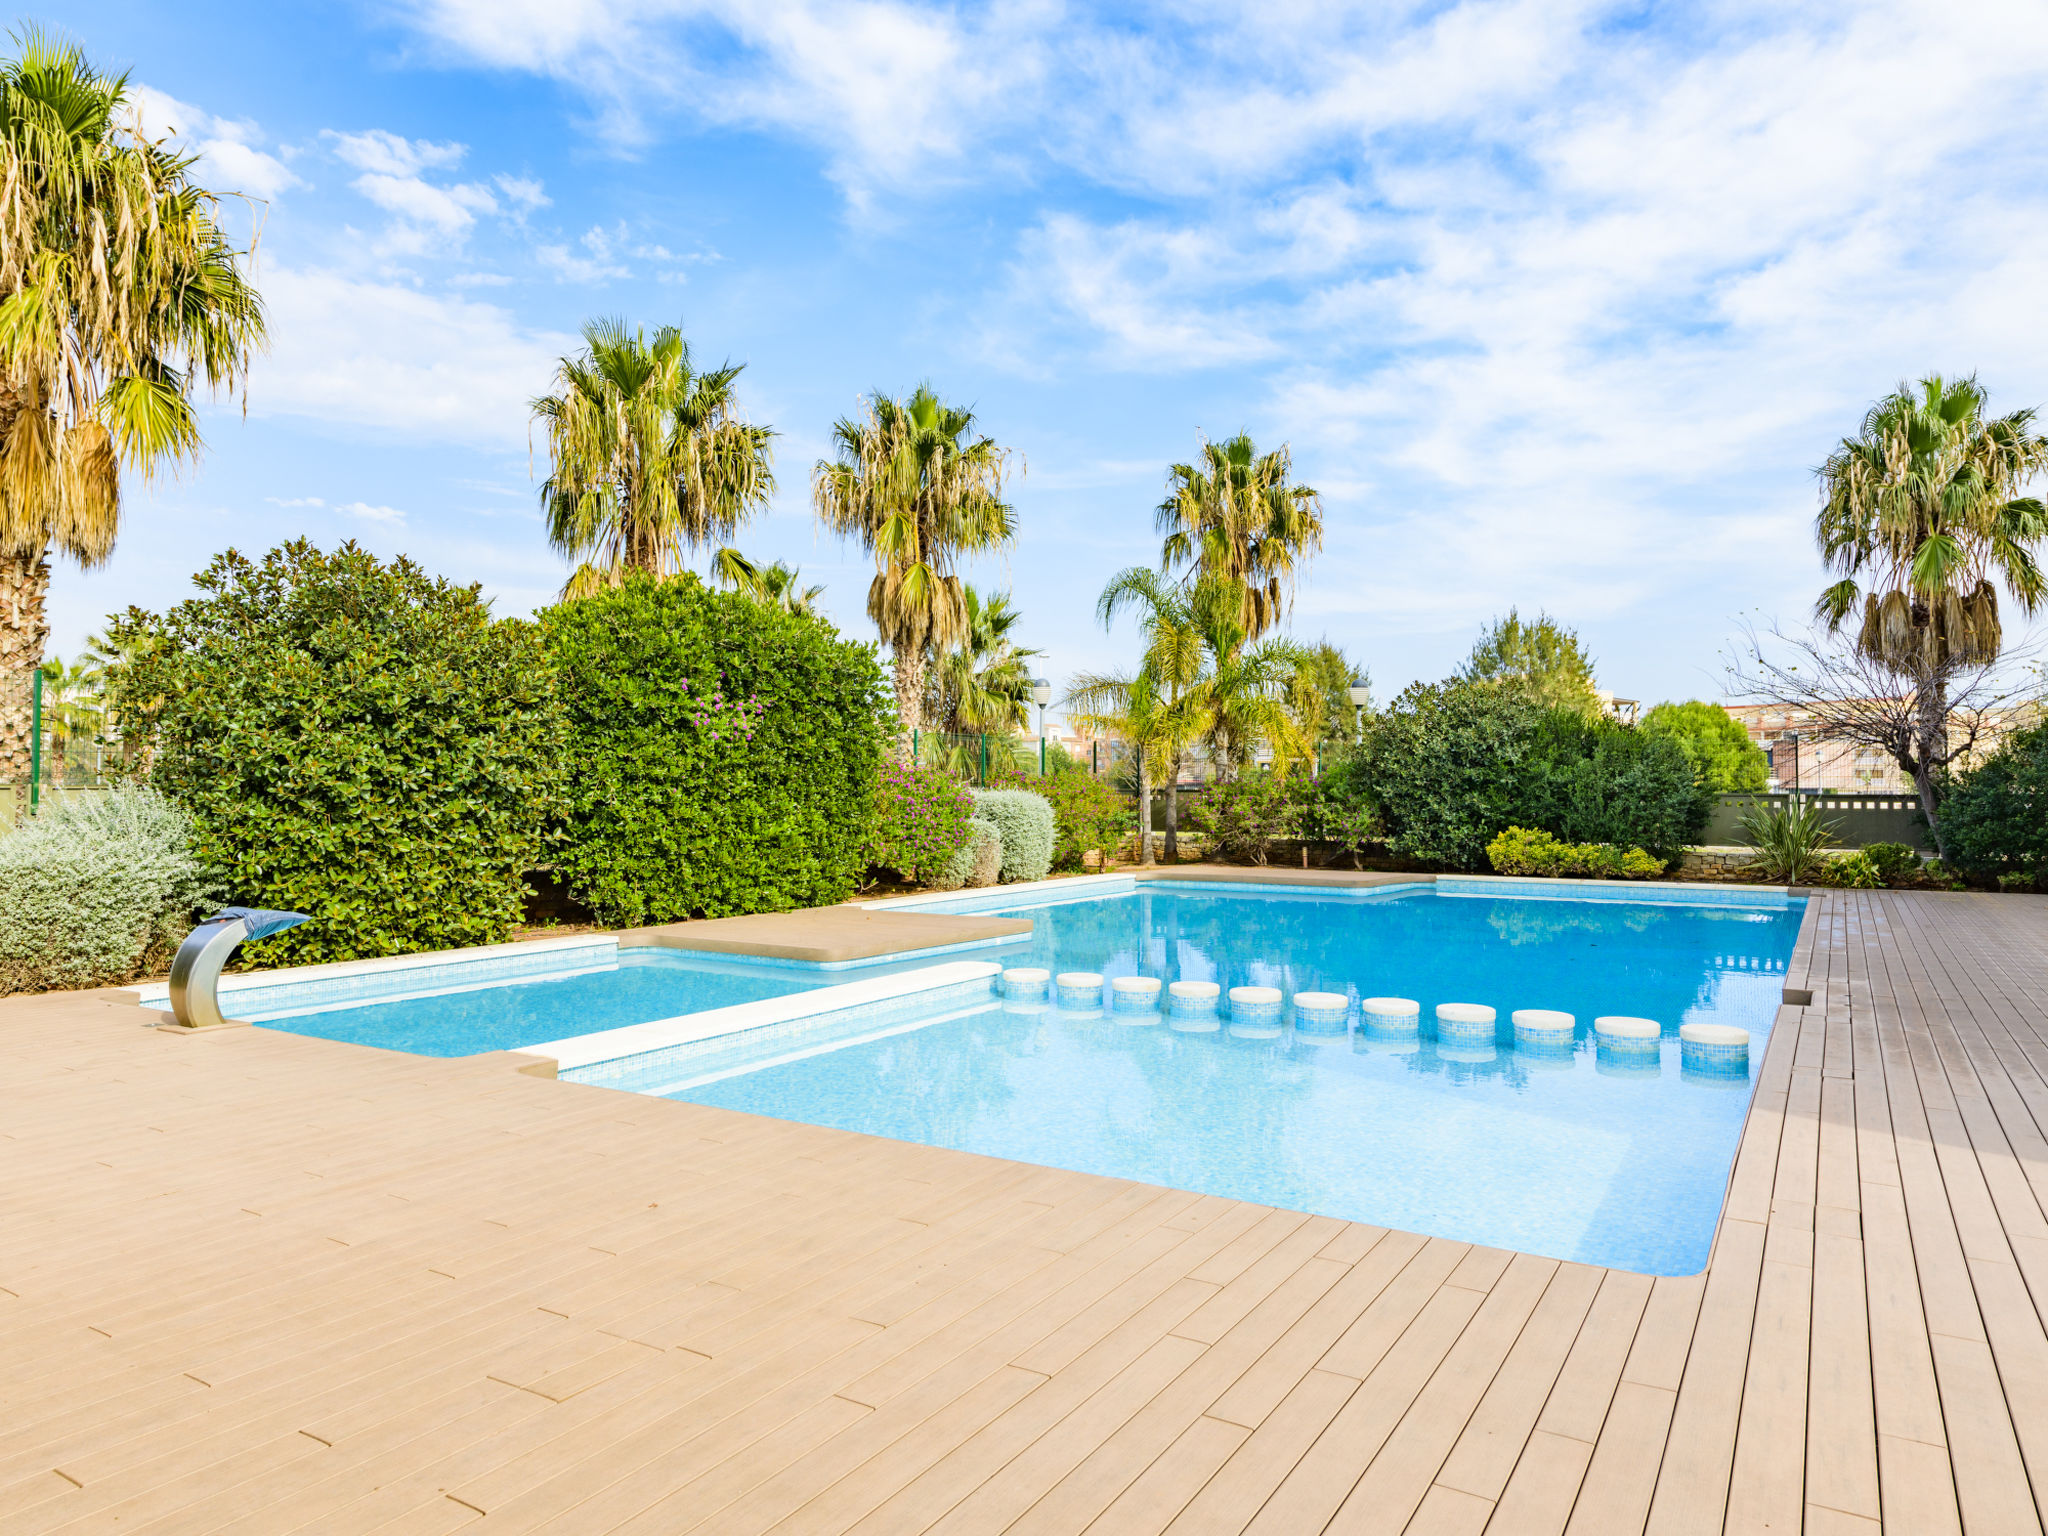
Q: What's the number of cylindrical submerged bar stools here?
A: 11